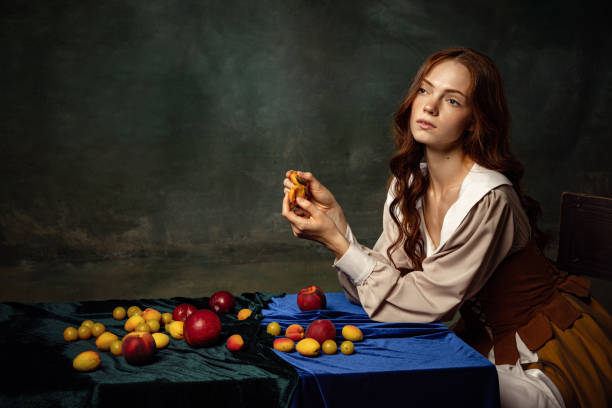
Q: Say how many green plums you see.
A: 14